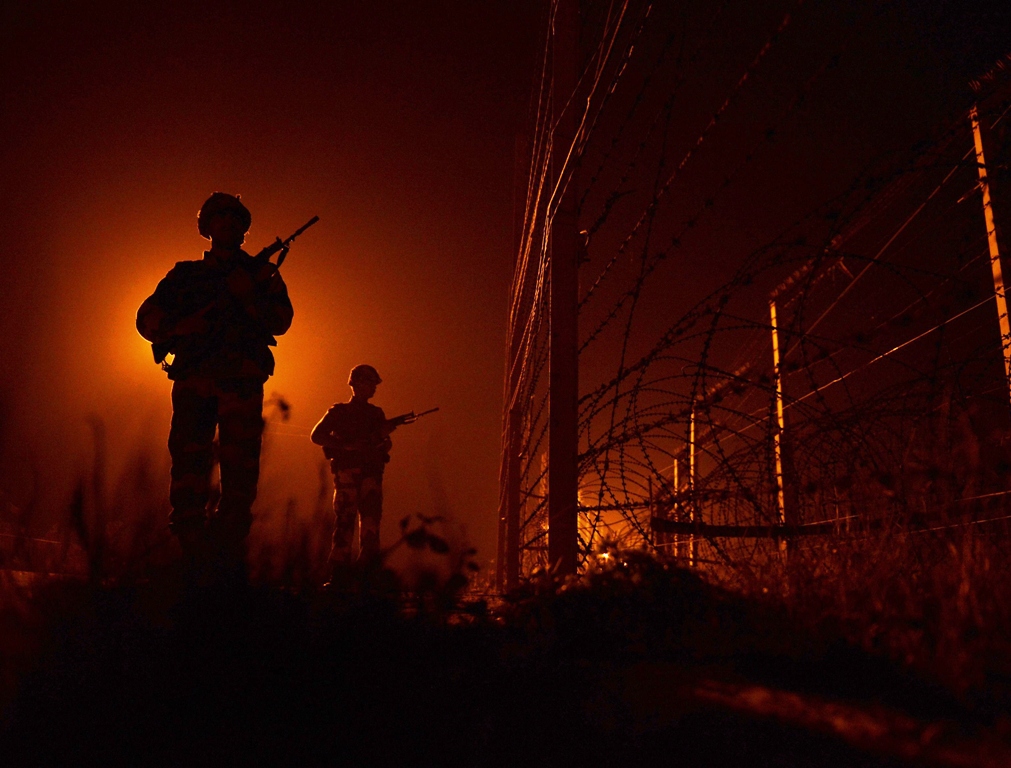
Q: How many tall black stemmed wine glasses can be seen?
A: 0